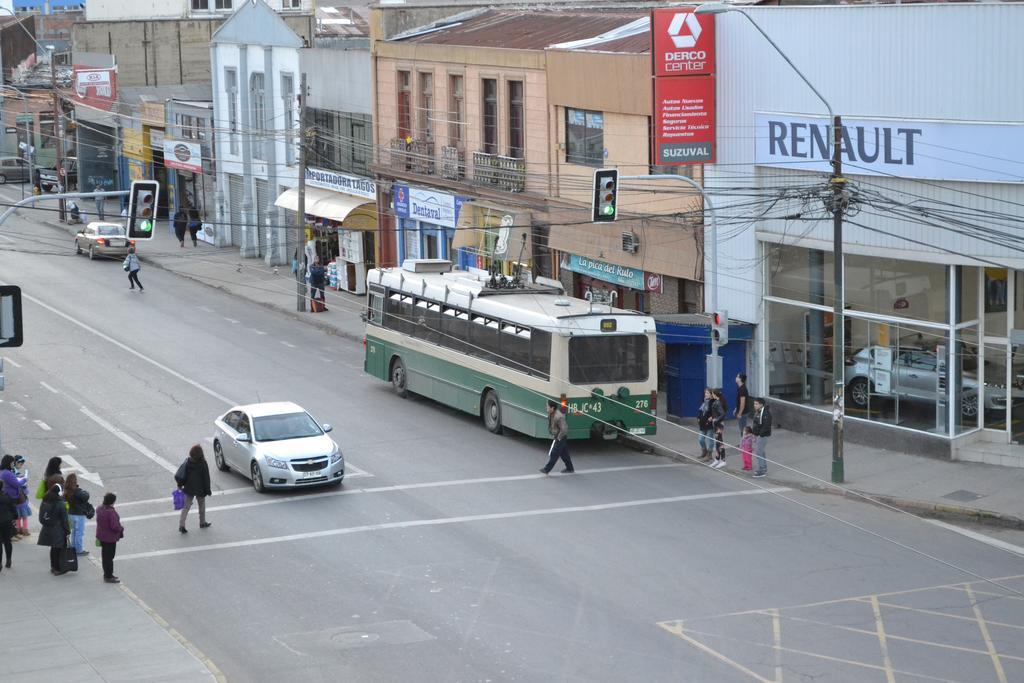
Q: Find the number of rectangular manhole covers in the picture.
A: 1